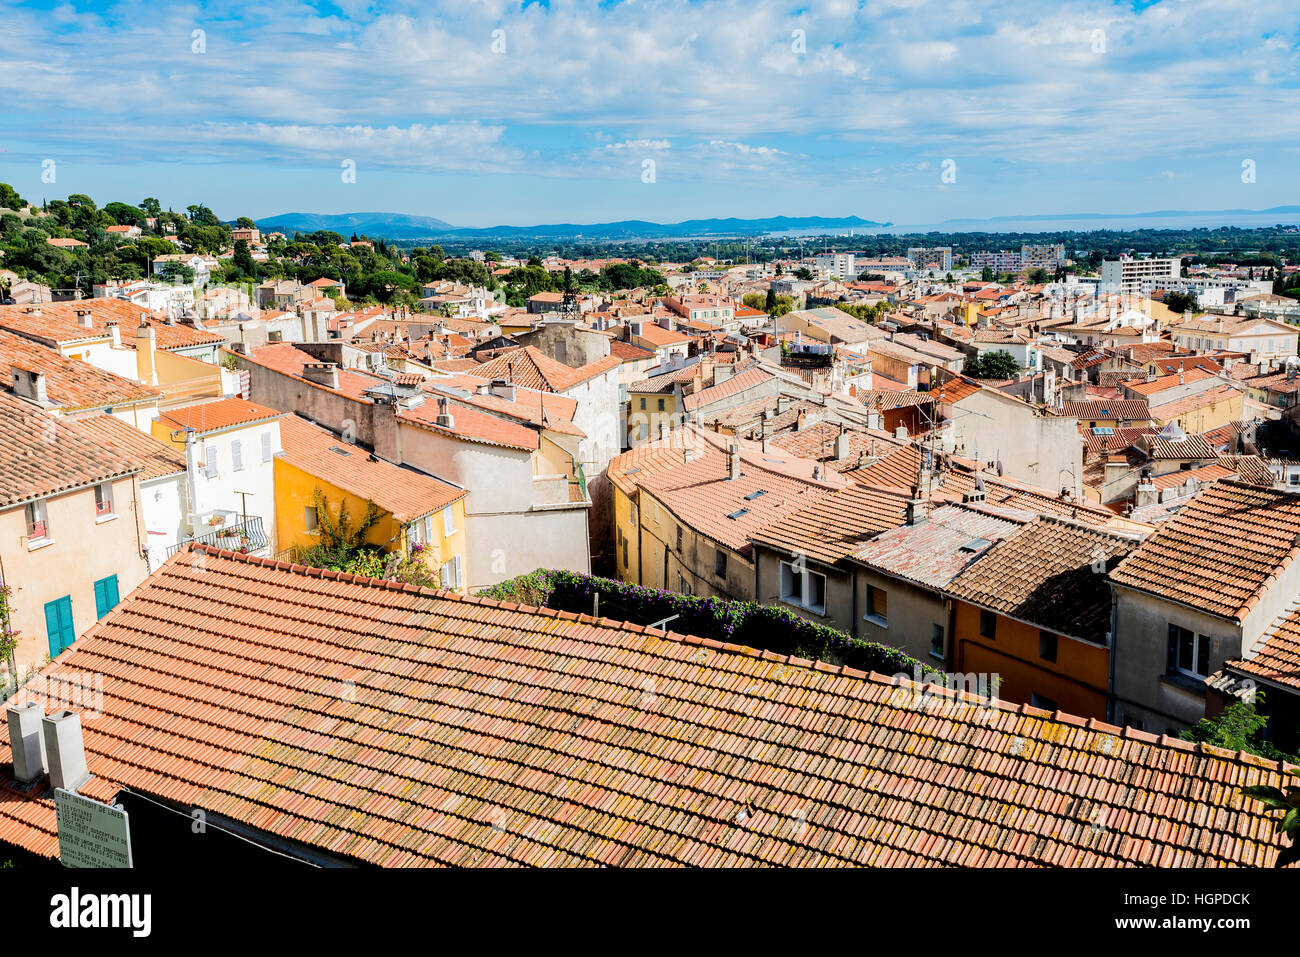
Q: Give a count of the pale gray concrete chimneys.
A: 2